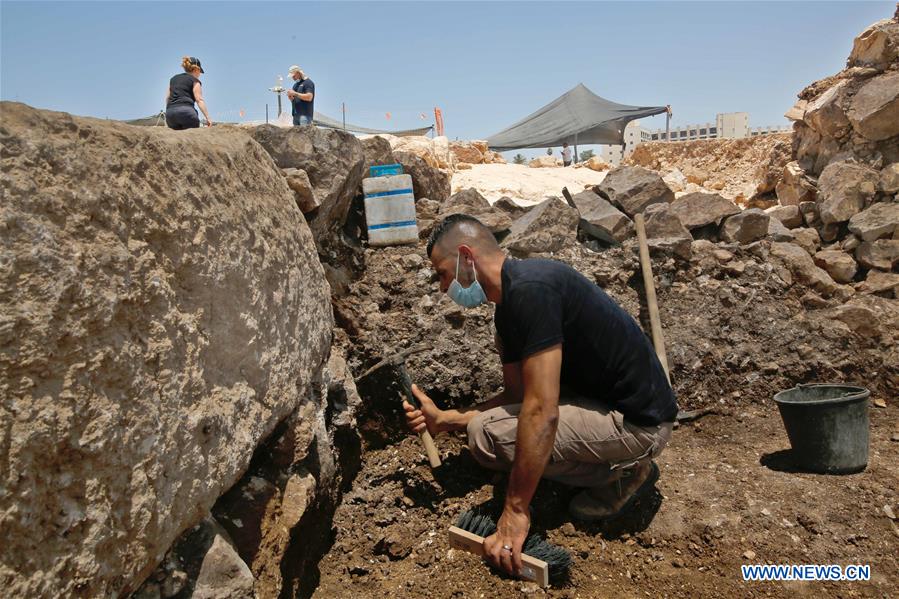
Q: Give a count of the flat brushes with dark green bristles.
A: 1